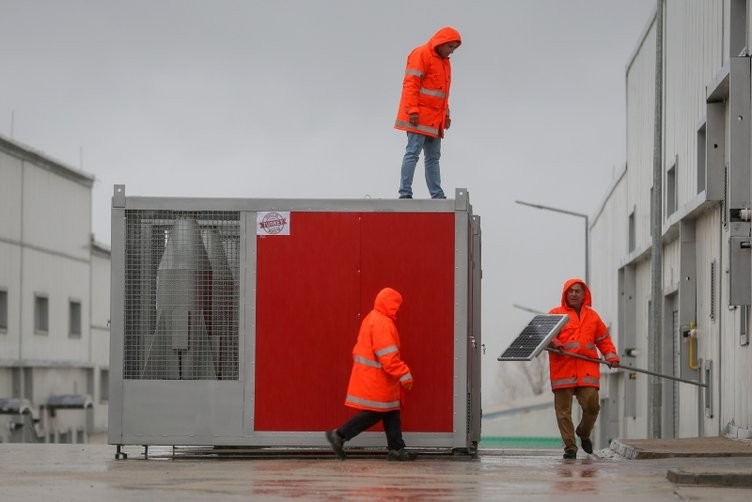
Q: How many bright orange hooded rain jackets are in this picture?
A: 3